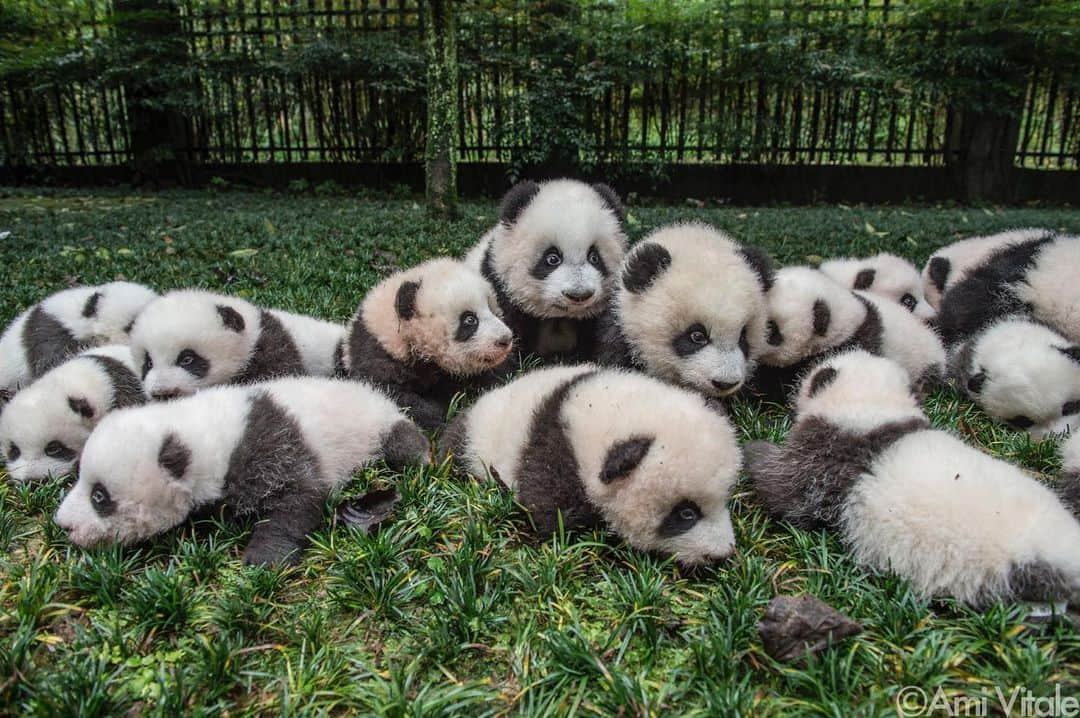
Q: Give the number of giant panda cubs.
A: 14